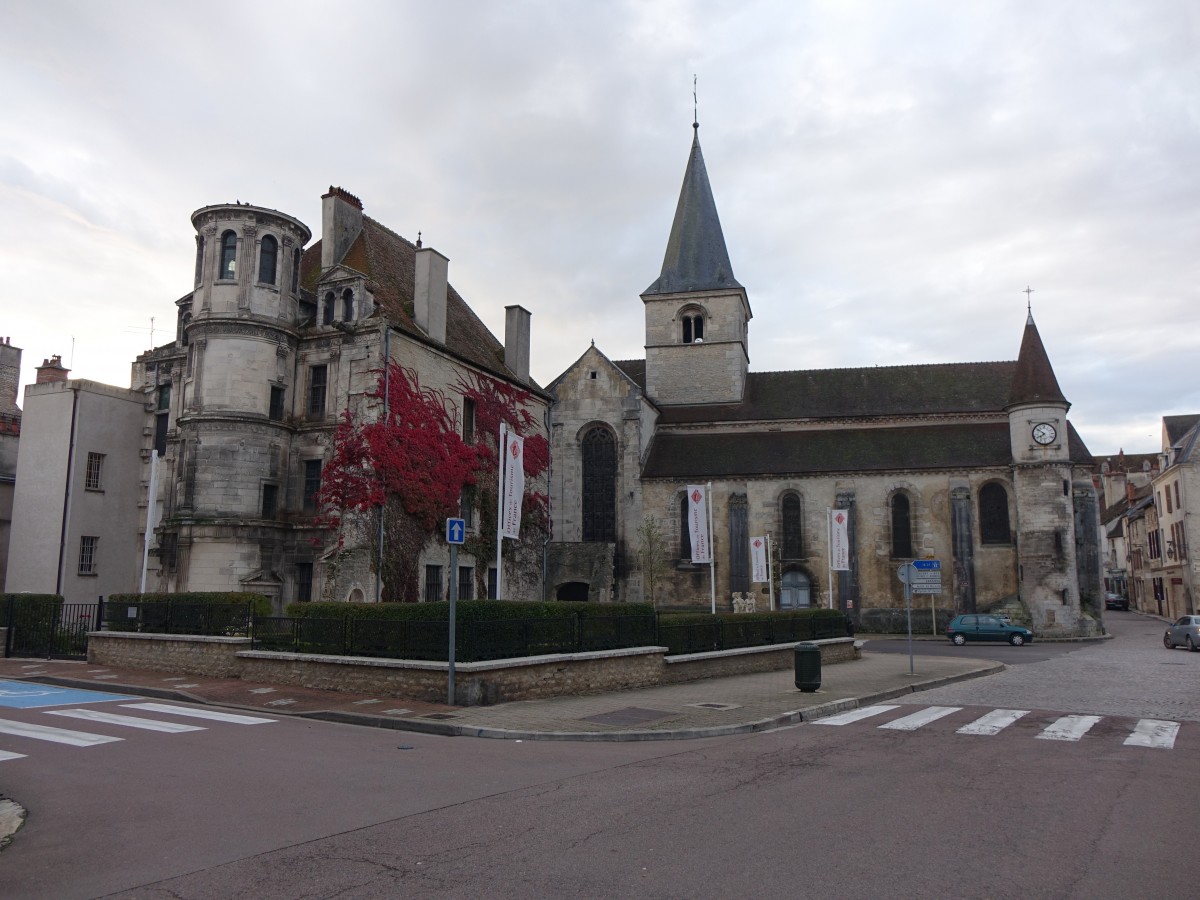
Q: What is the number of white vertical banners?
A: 4